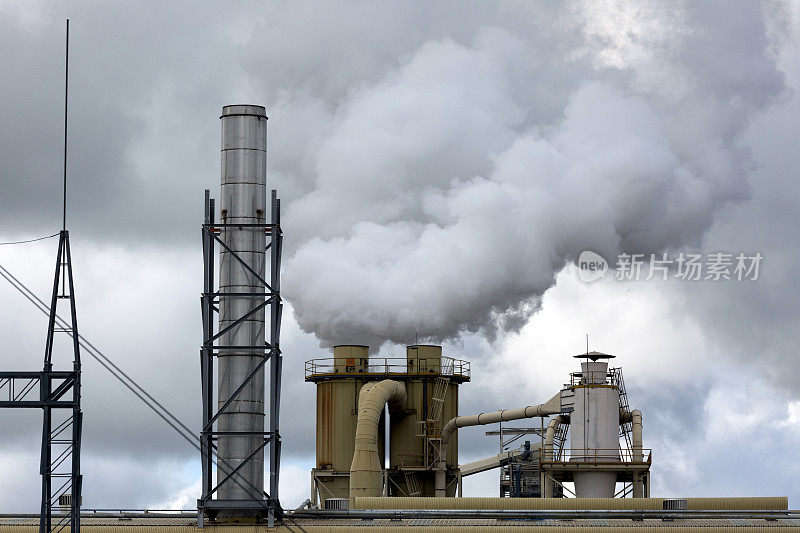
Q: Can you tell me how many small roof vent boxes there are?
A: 3